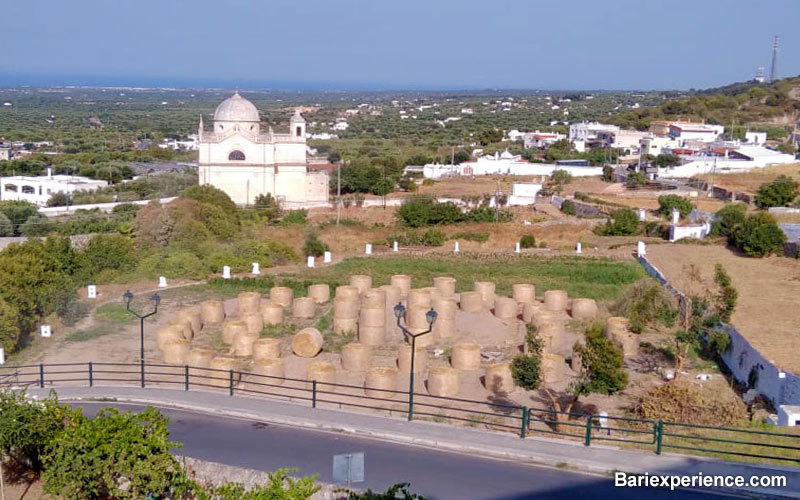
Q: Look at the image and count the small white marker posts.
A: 14